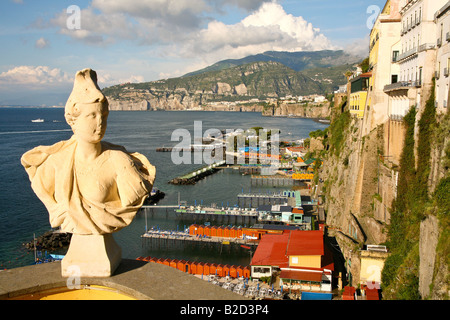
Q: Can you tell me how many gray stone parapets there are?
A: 1